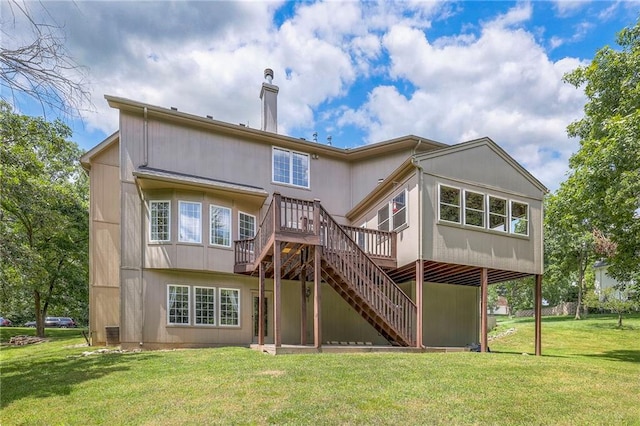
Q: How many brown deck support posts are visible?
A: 7